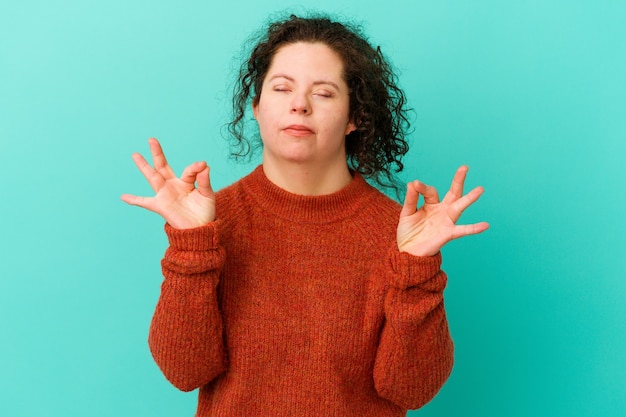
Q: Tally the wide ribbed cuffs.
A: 2